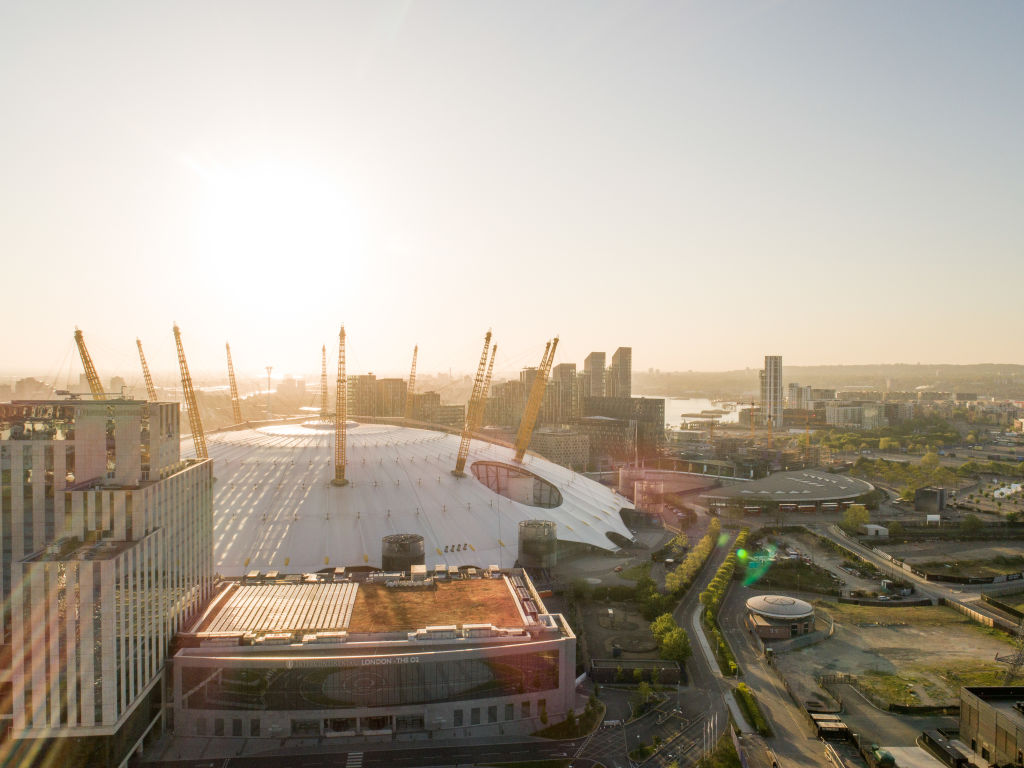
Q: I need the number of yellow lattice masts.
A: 11